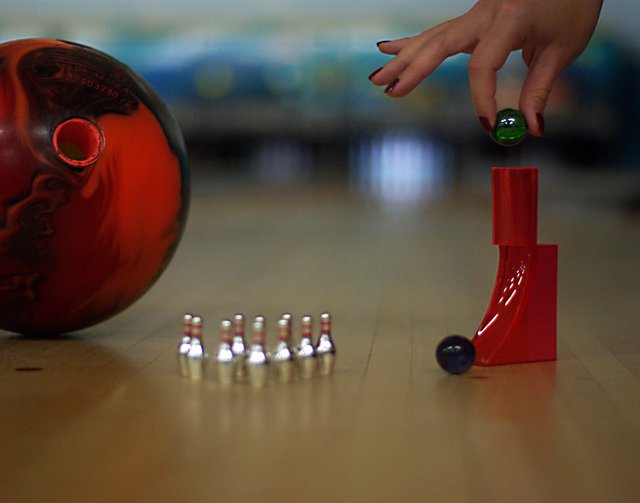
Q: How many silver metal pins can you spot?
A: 10